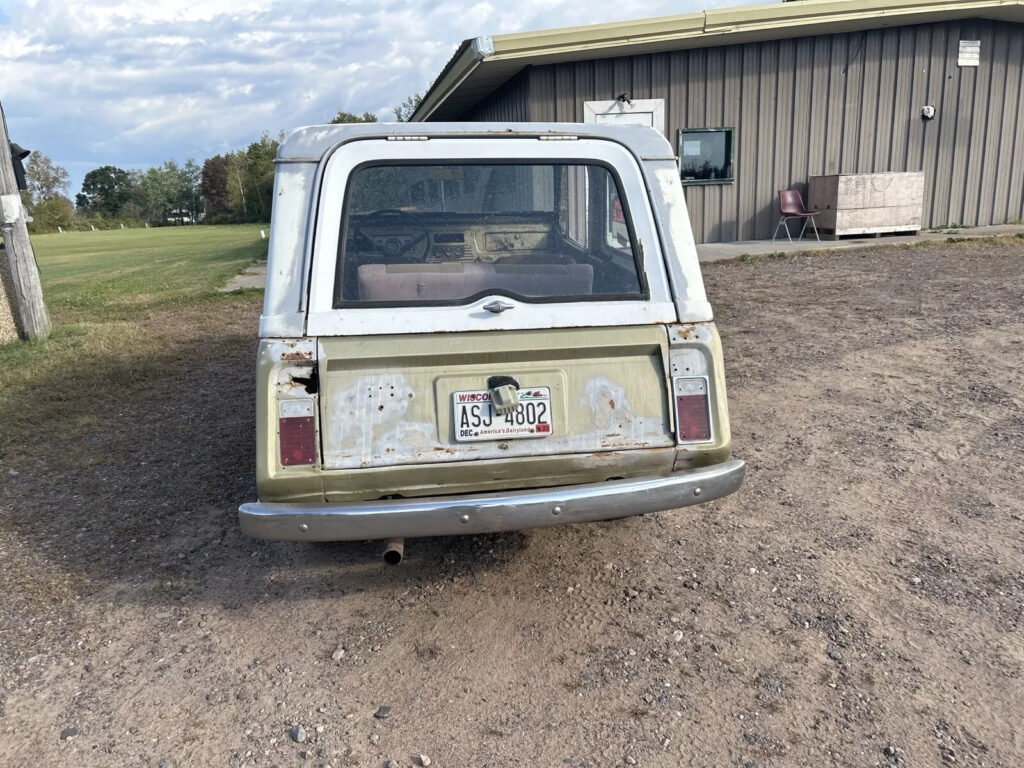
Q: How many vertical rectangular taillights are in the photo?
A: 2